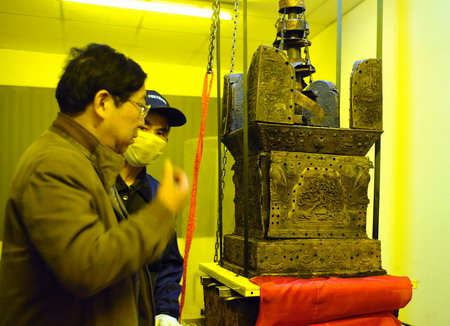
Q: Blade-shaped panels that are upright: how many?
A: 4